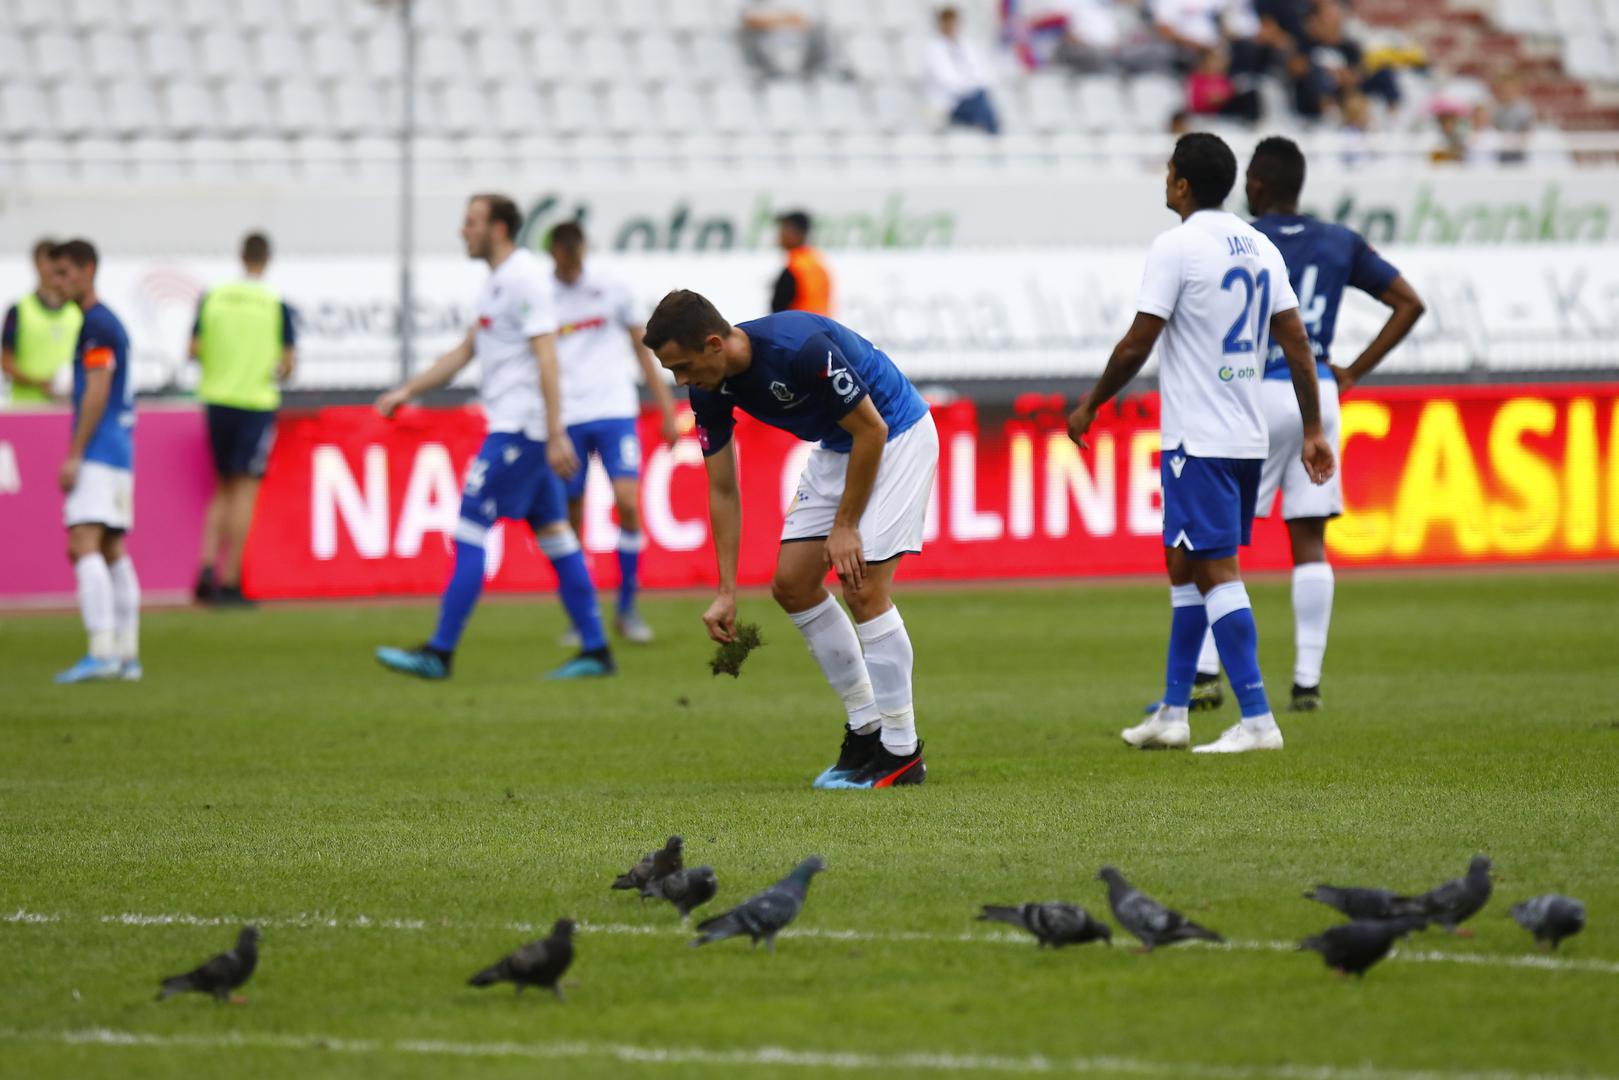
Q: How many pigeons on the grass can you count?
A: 11